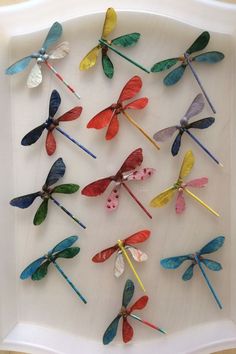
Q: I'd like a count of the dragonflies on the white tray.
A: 13